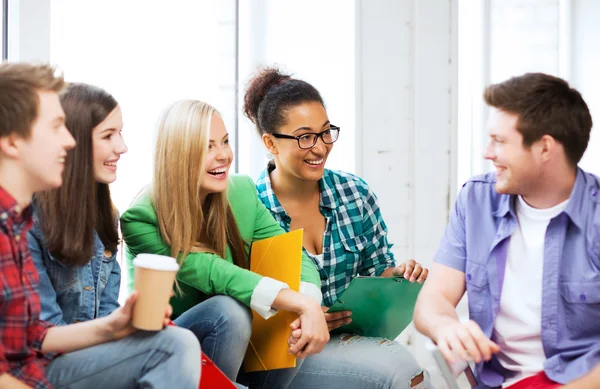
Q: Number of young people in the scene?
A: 5